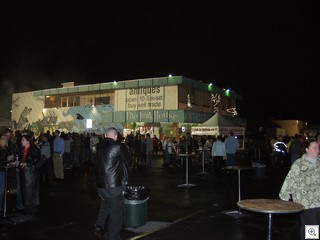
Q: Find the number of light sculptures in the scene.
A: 3